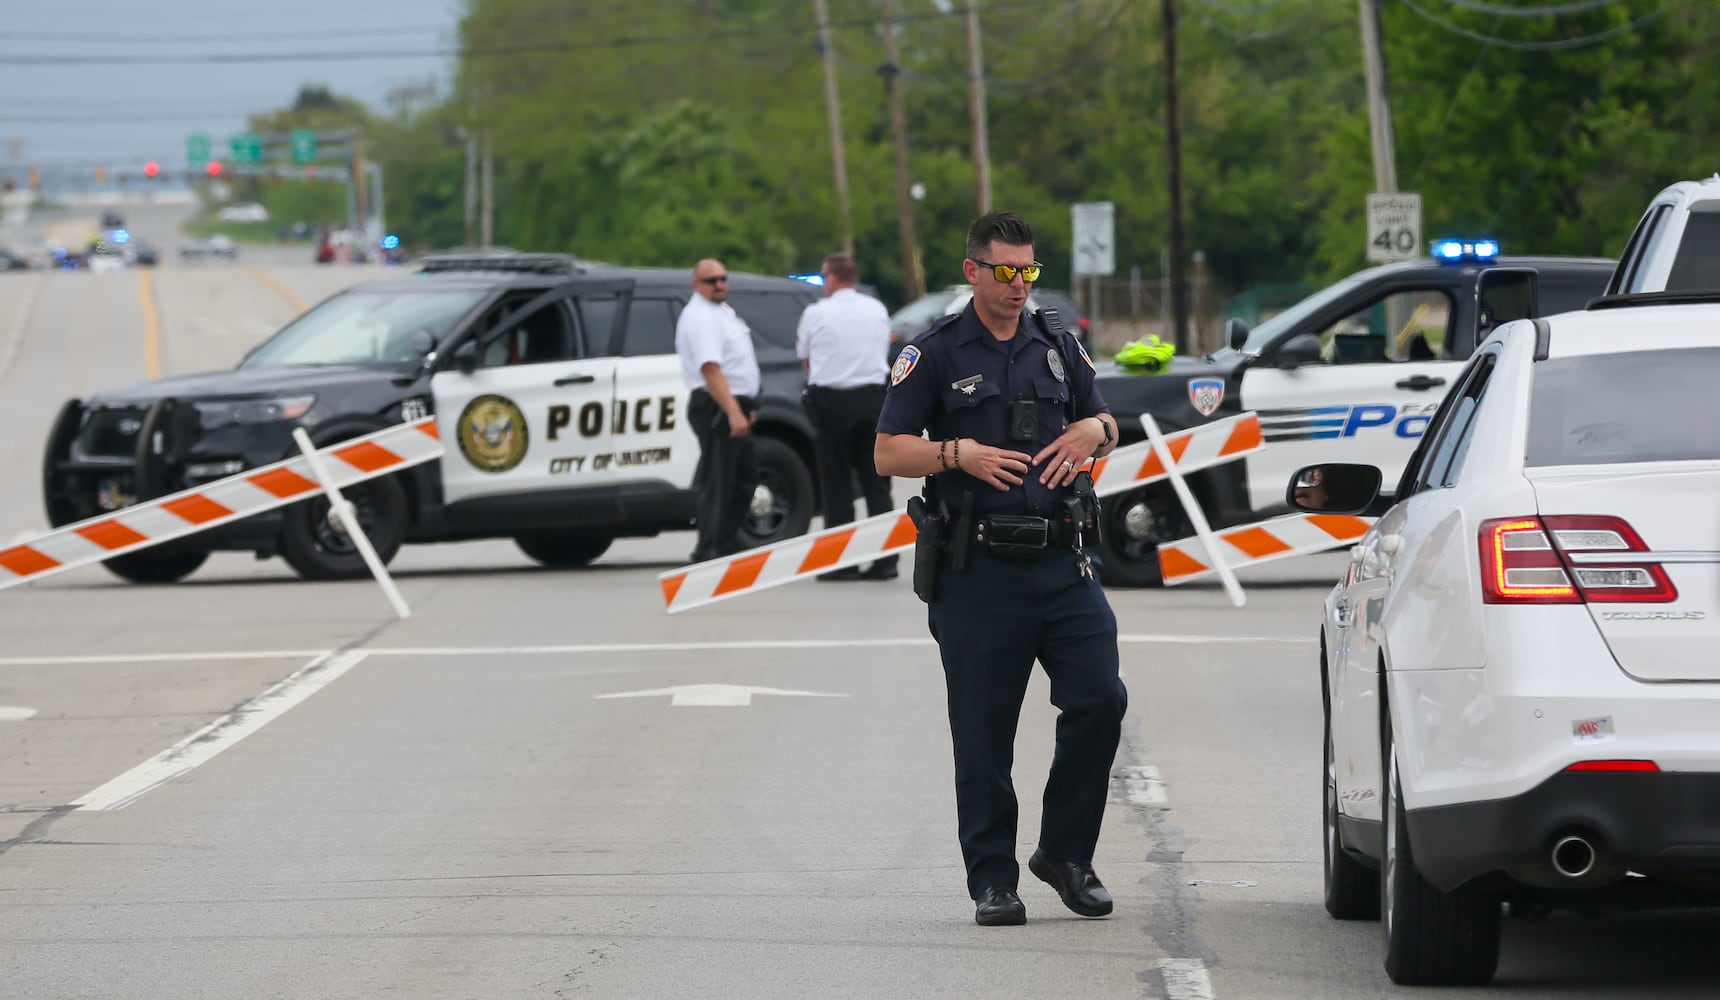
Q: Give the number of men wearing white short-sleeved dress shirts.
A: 2